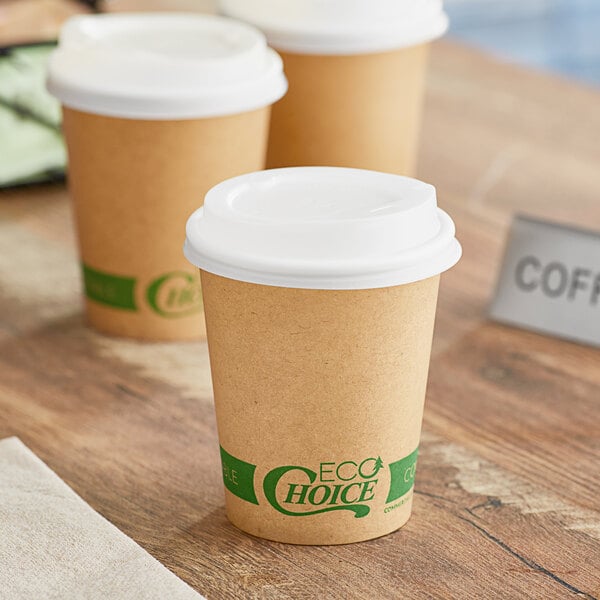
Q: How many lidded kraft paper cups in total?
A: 3